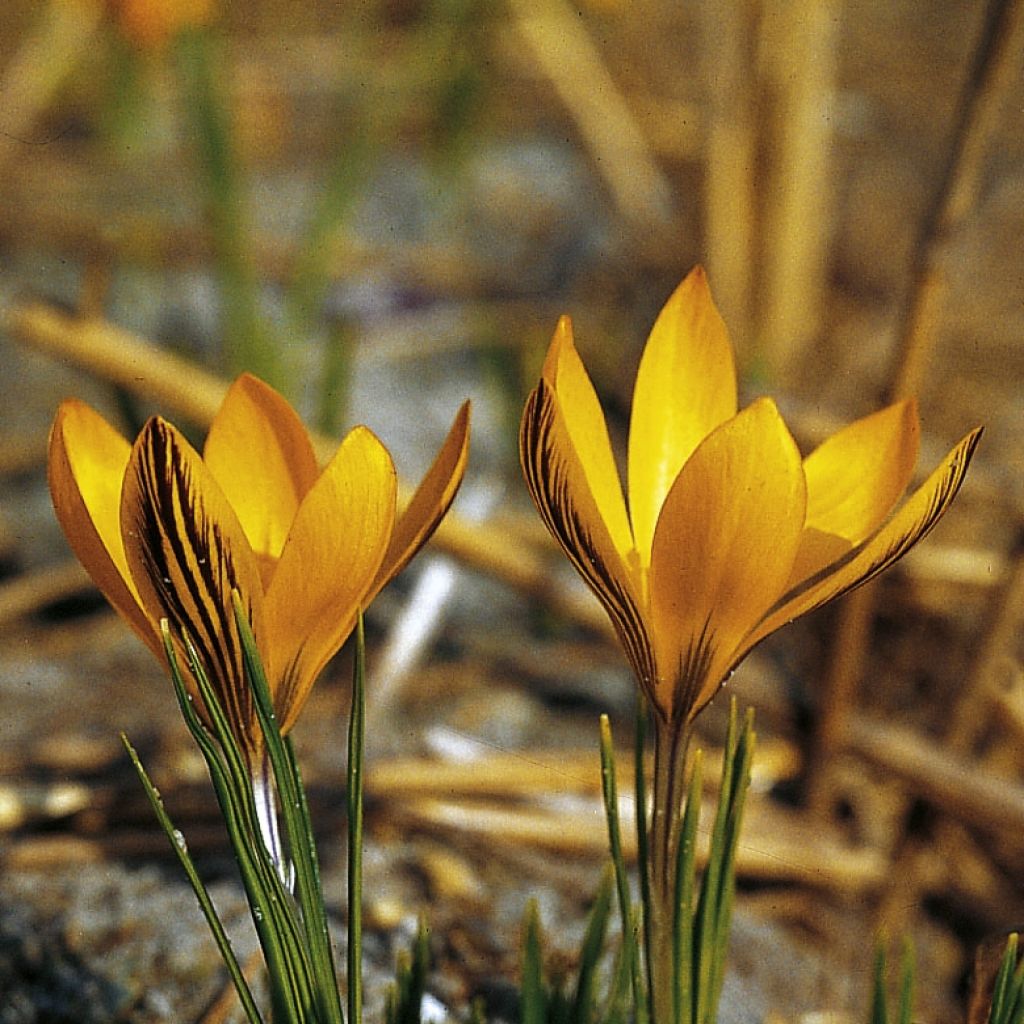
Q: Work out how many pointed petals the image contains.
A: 11